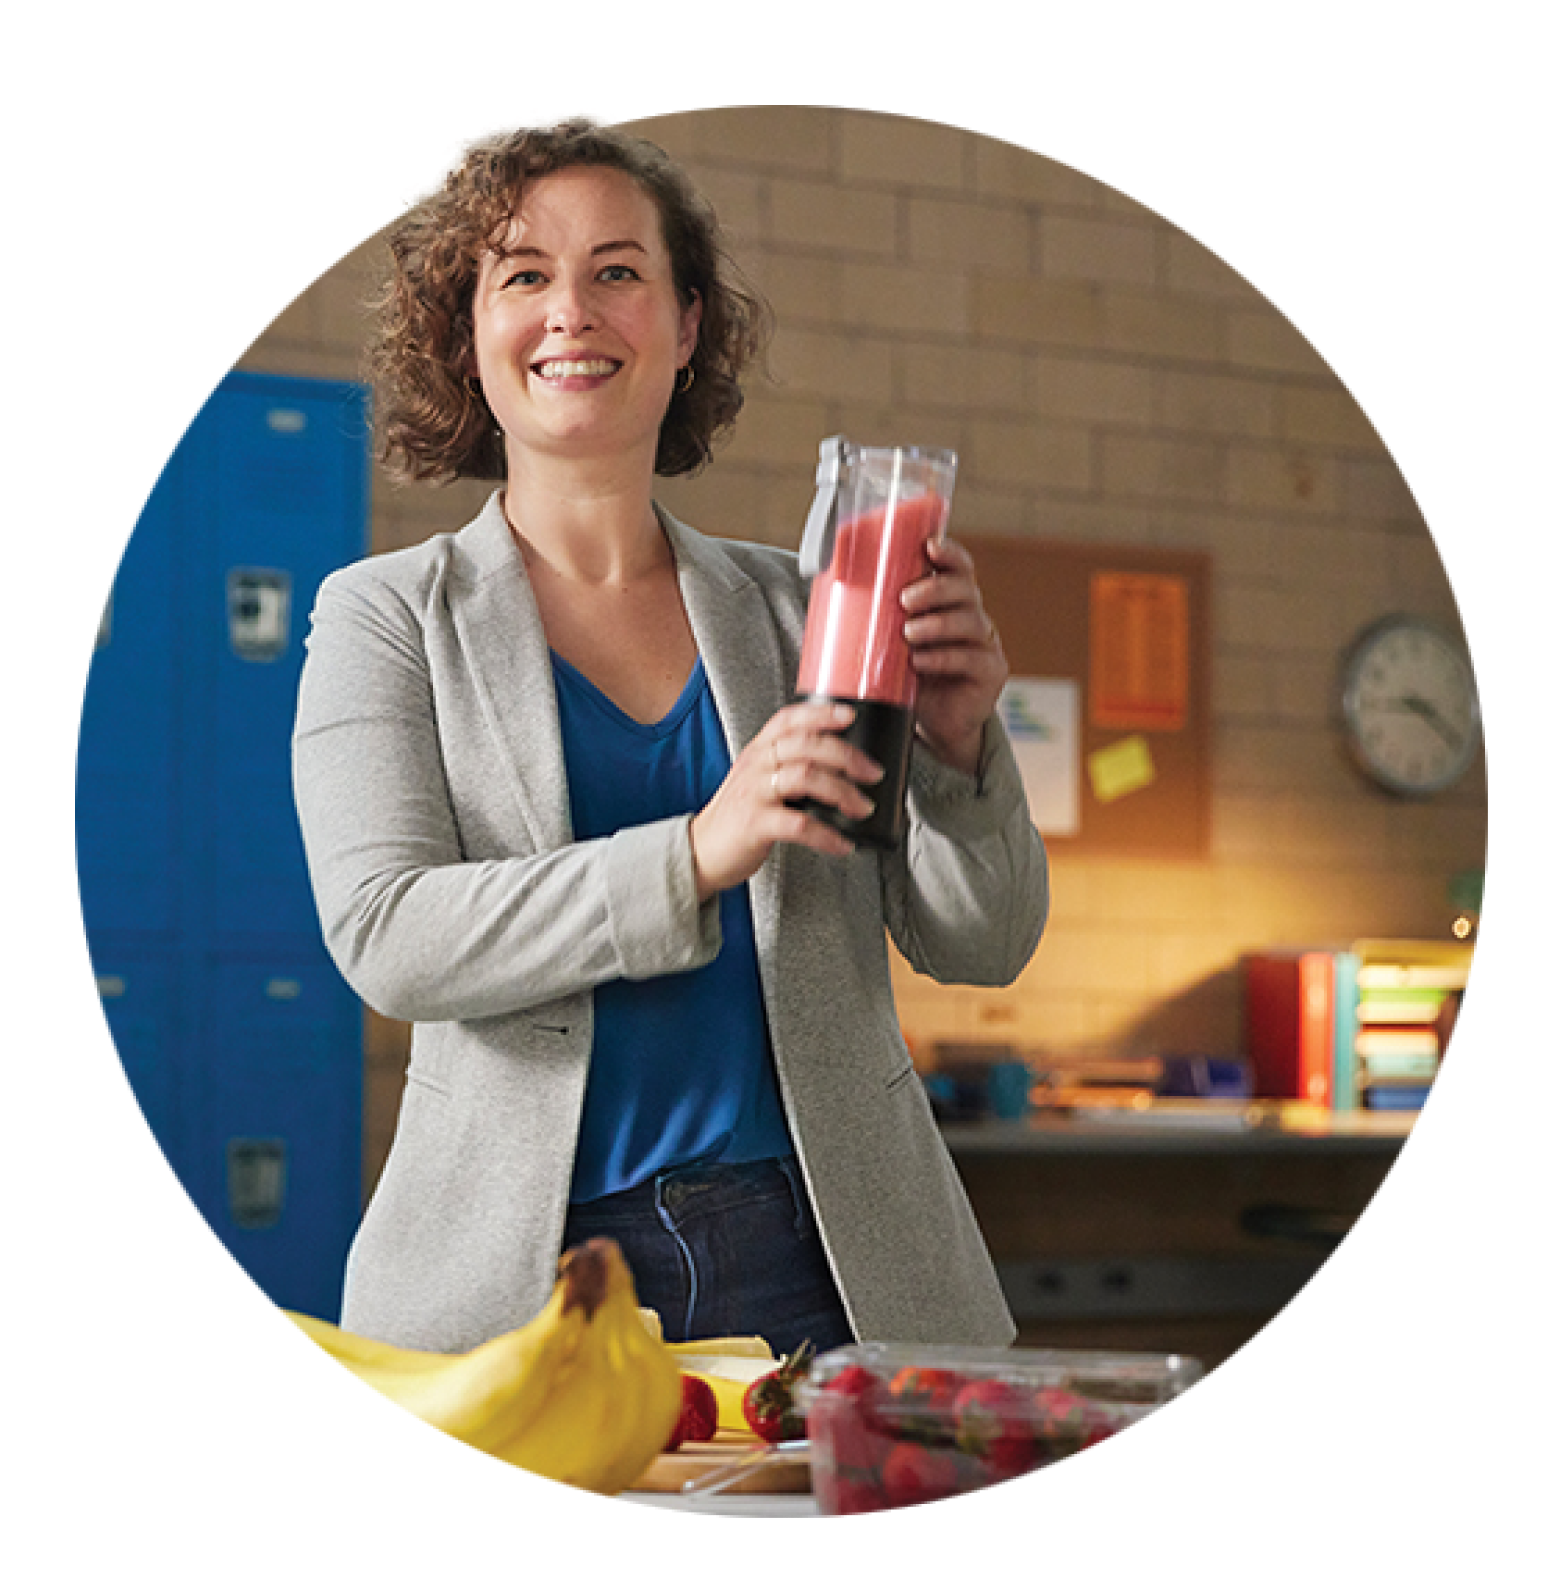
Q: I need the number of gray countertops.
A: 1